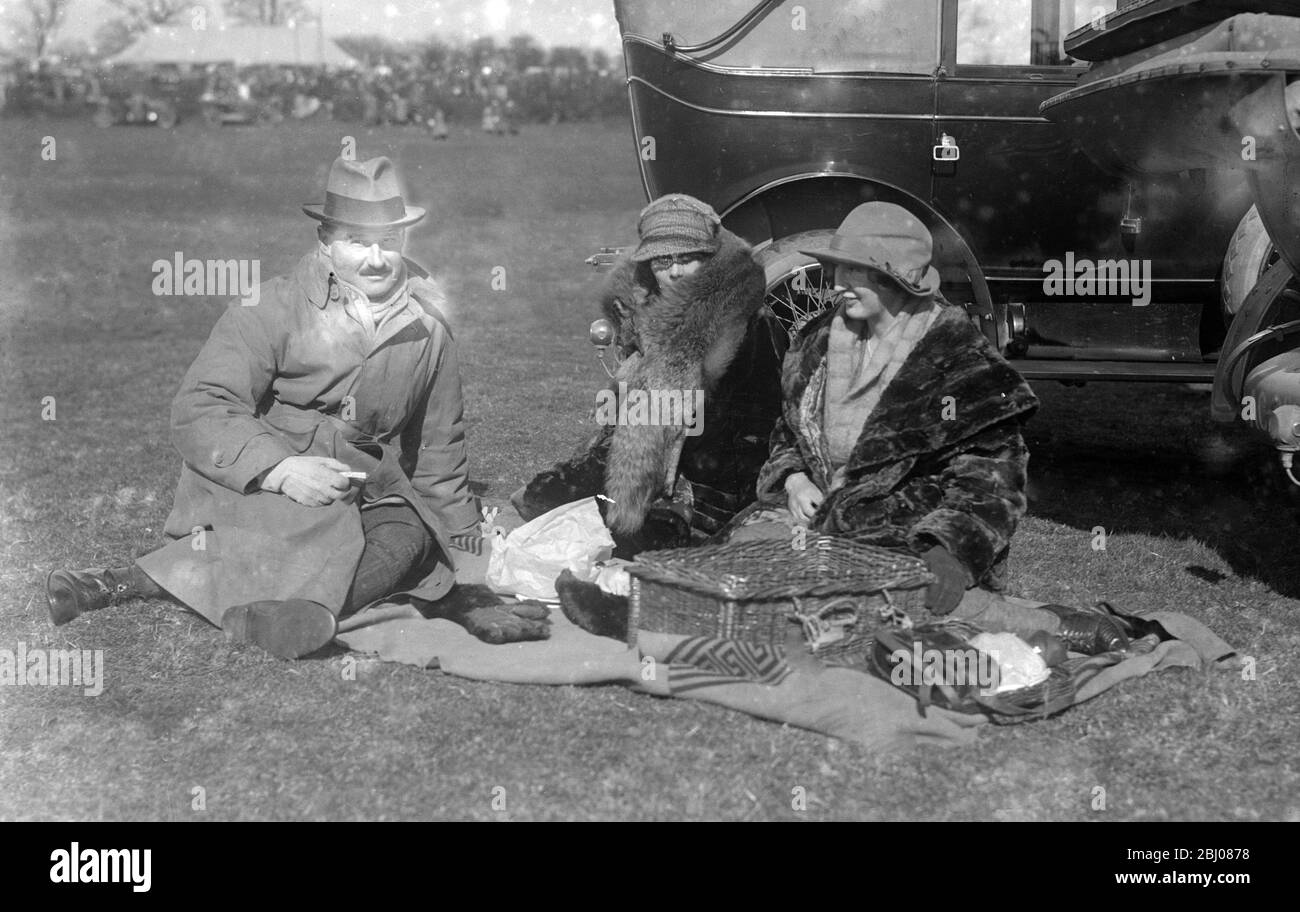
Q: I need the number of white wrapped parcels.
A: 2